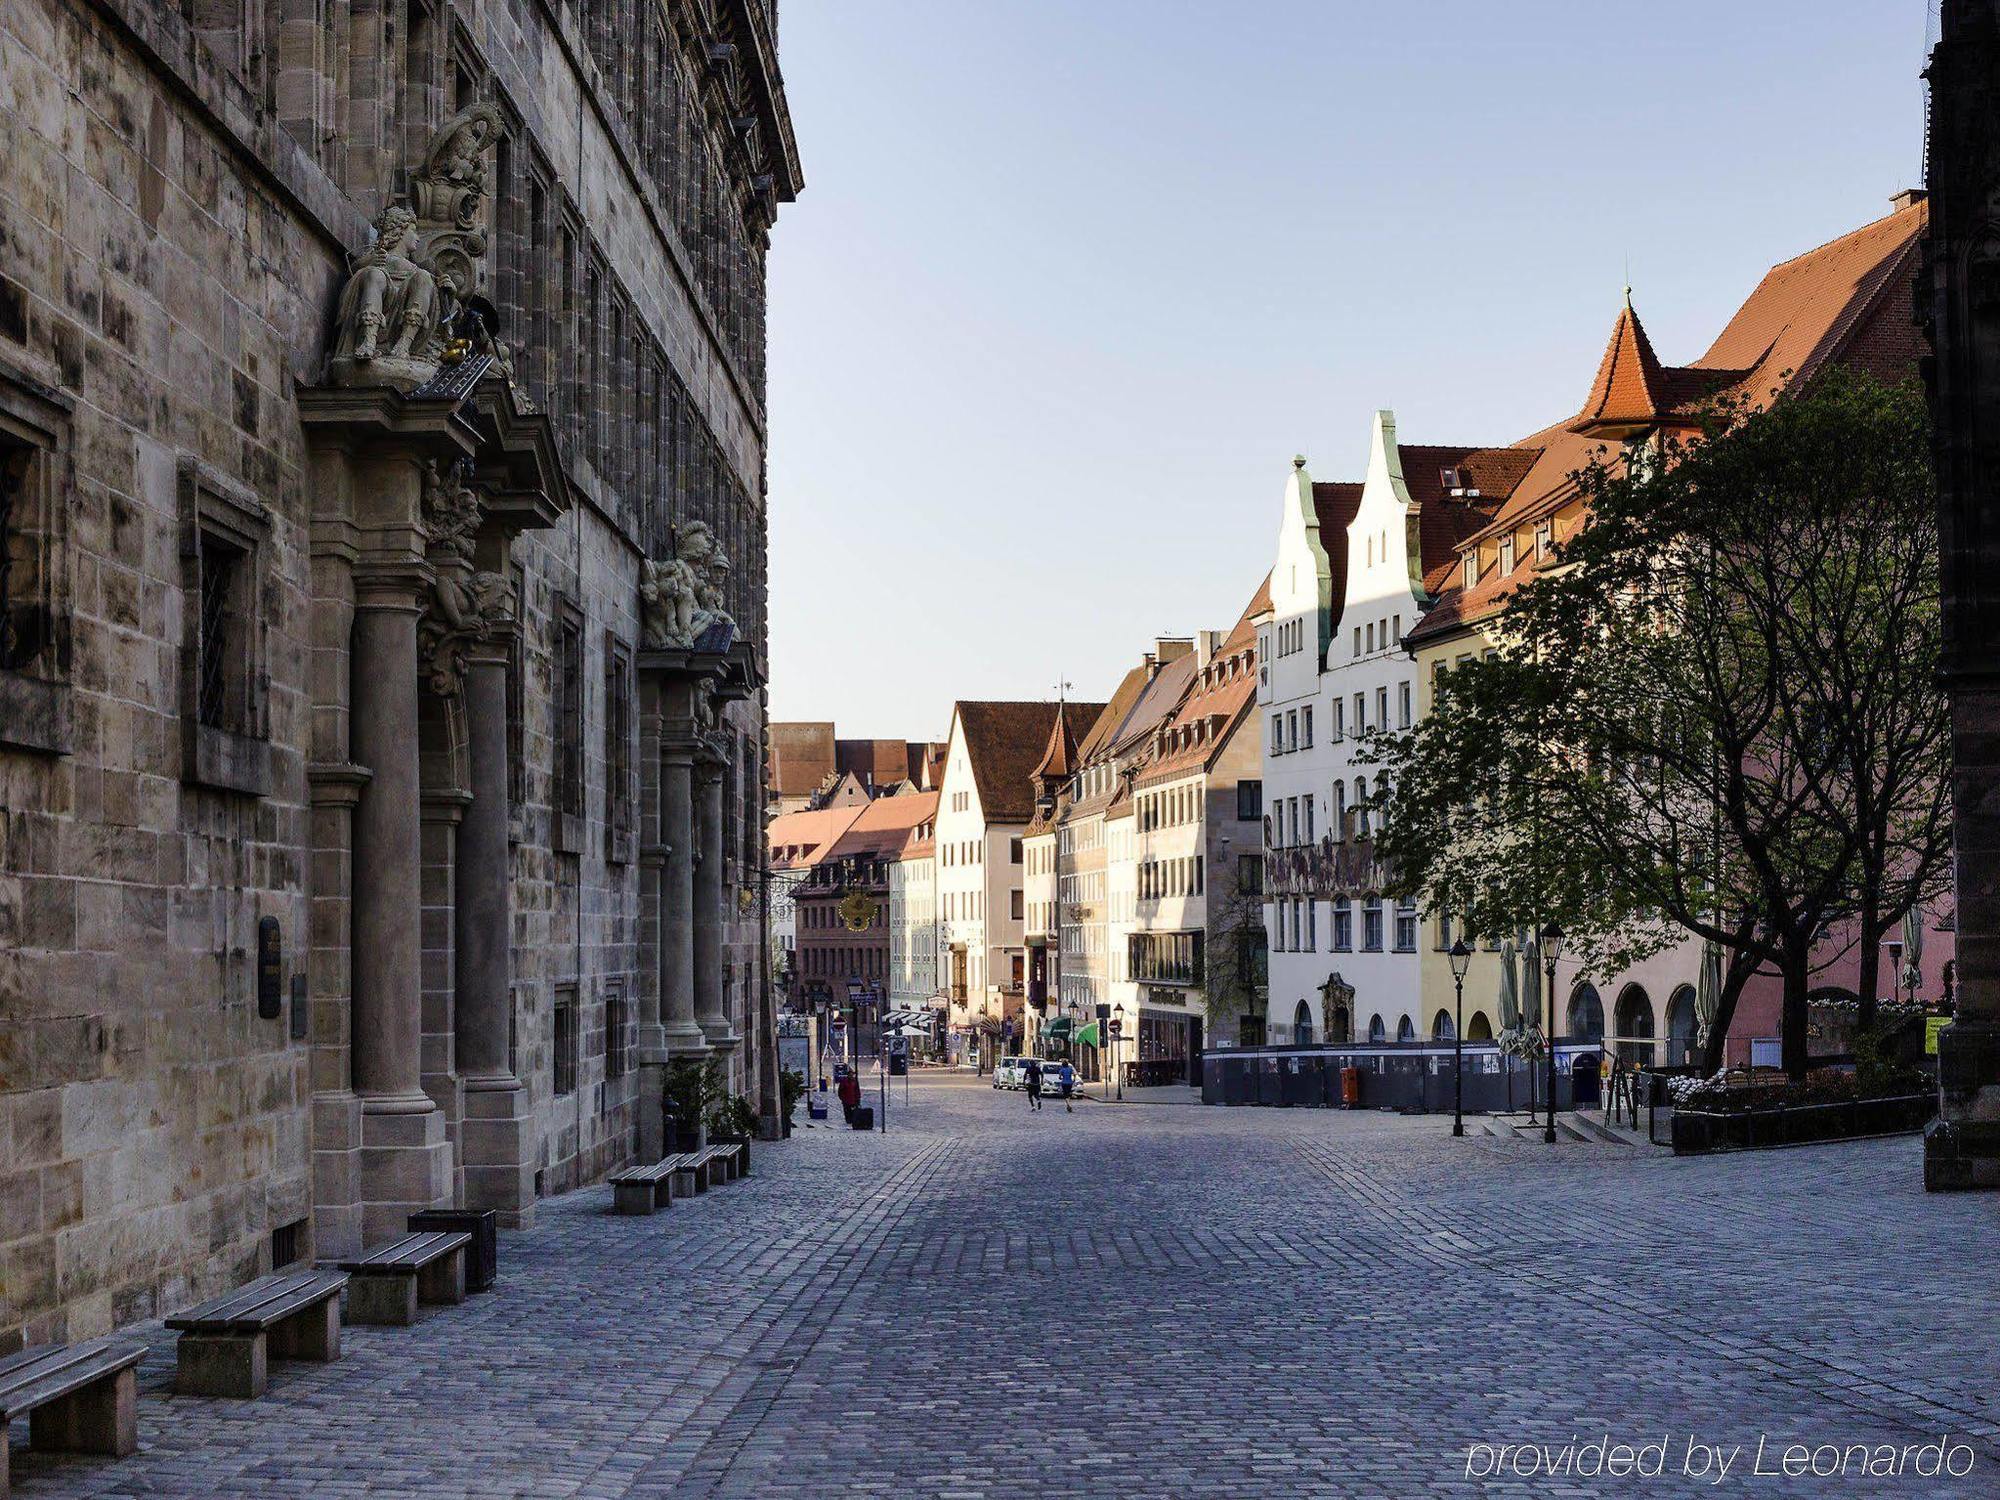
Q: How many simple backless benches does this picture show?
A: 6